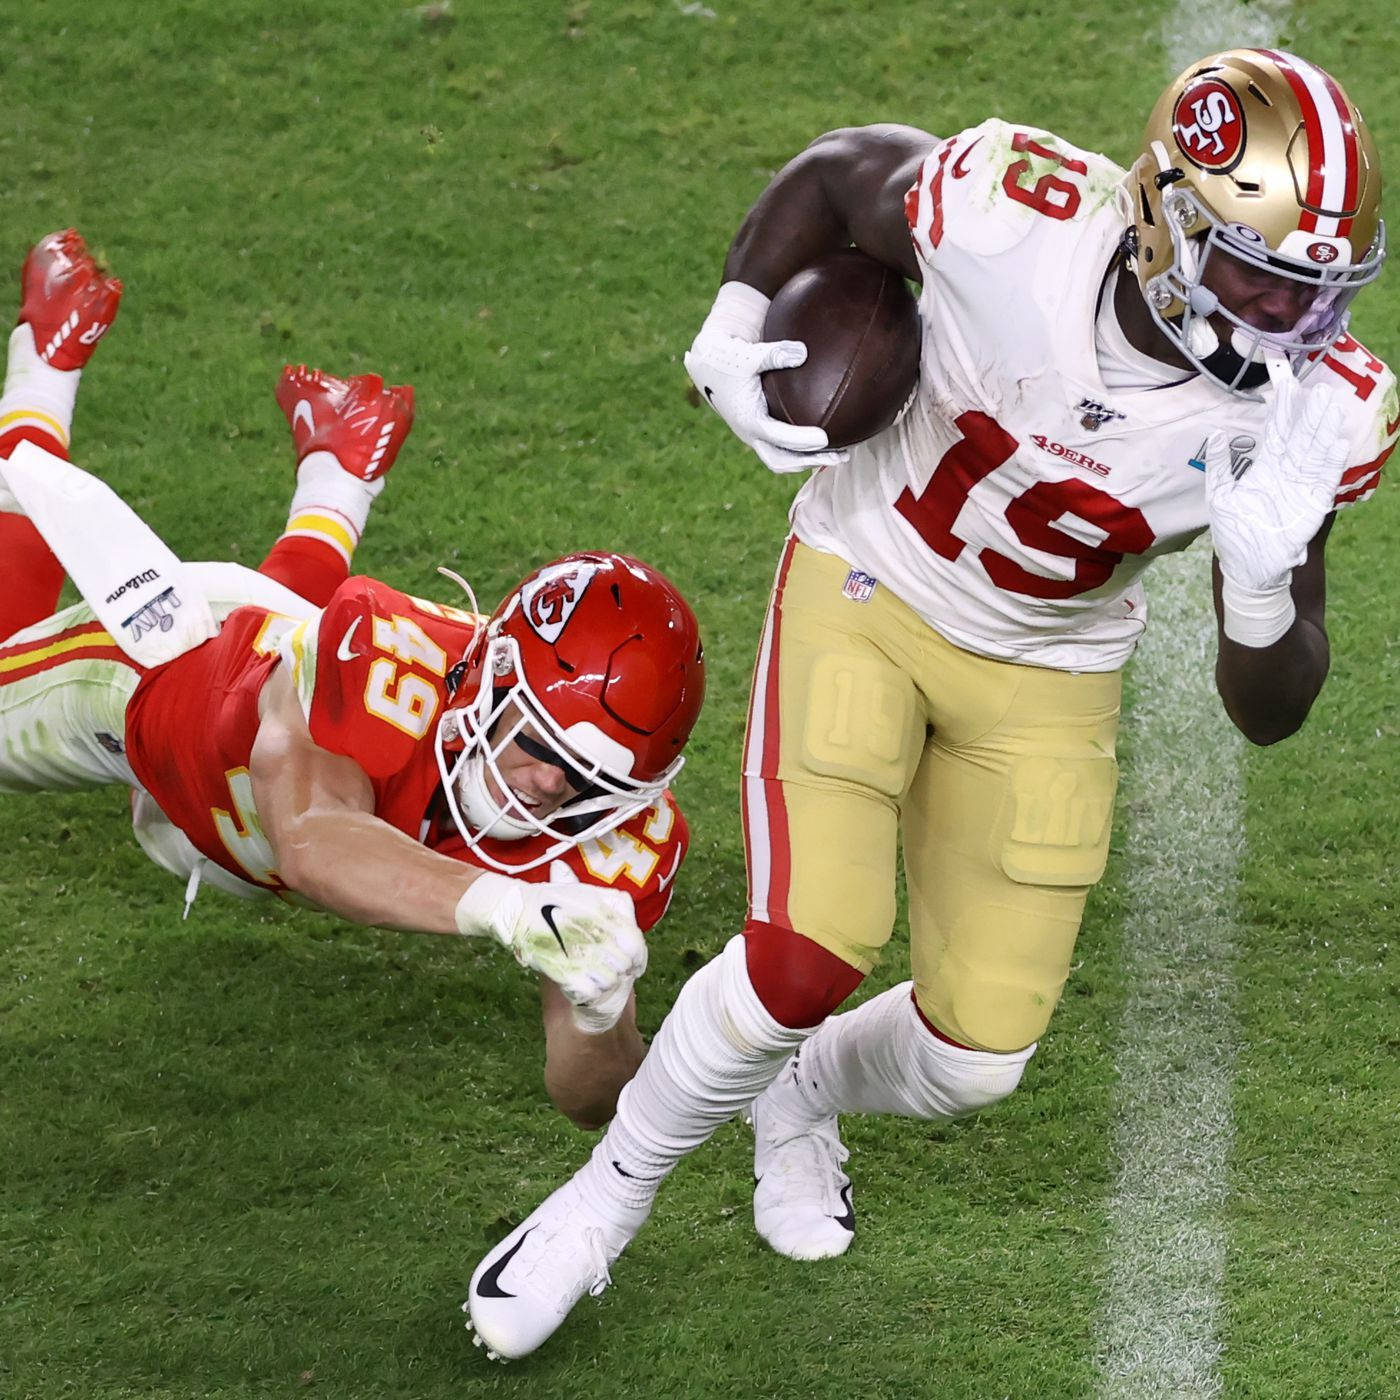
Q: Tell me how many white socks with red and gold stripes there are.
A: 2